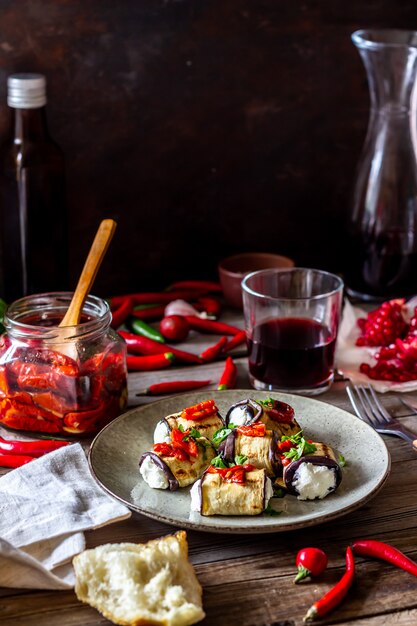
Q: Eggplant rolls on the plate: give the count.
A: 6